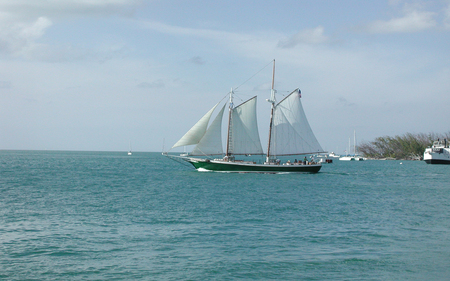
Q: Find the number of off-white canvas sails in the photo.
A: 4